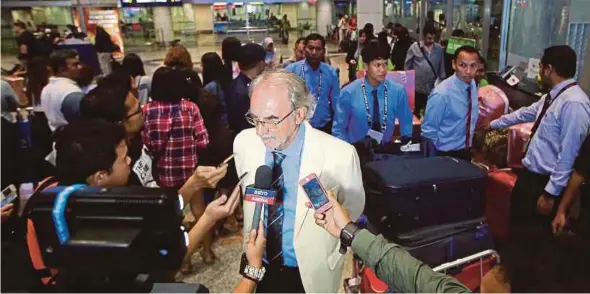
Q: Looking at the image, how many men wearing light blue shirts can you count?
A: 5